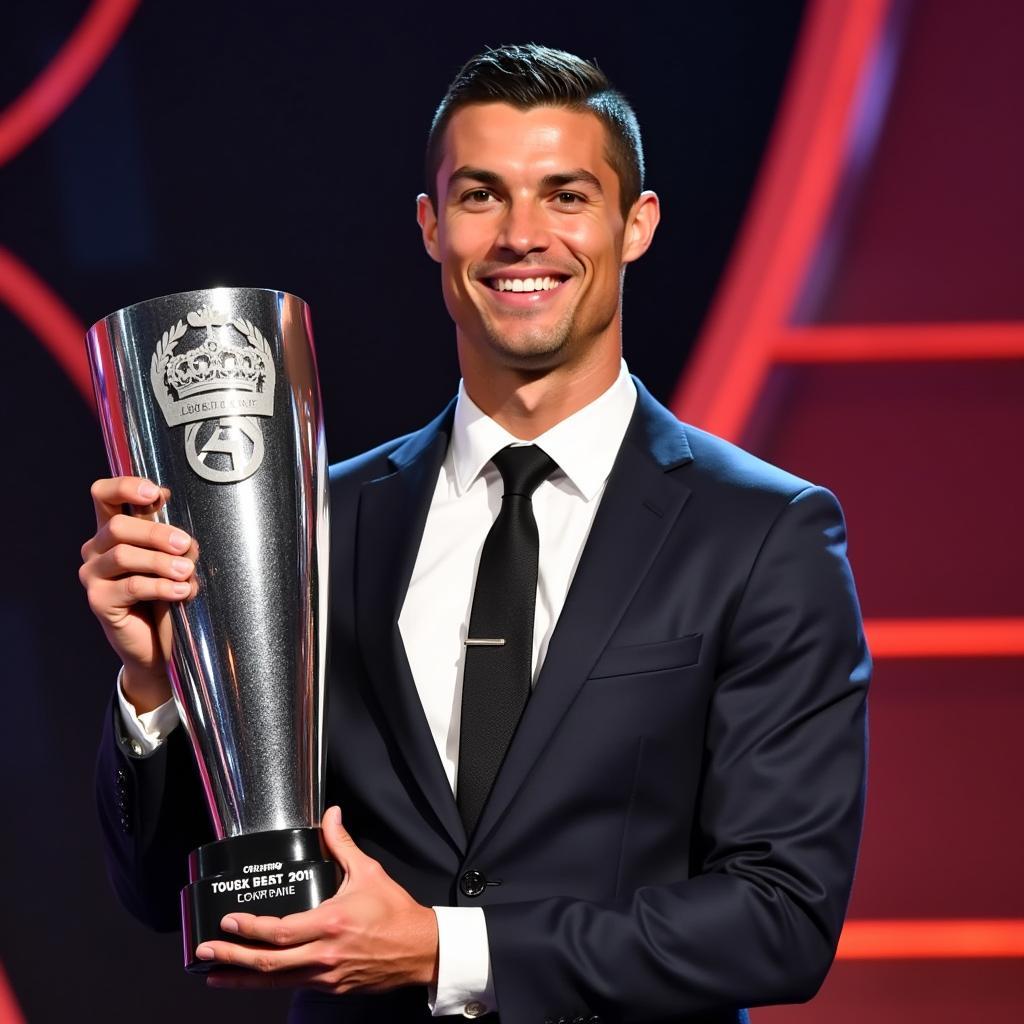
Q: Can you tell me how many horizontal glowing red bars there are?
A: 3